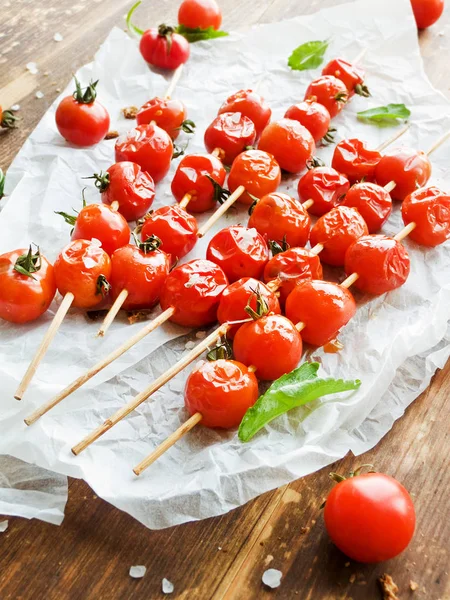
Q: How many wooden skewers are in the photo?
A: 6